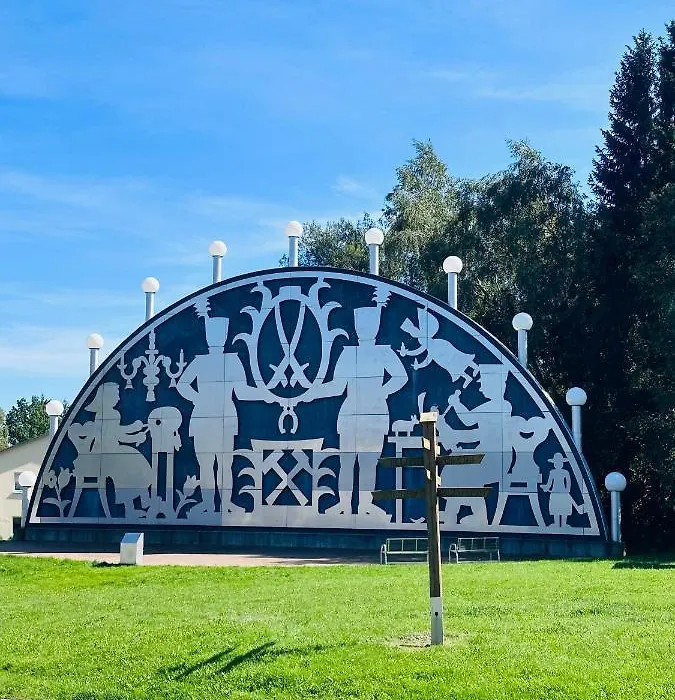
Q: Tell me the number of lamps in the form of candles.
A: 11